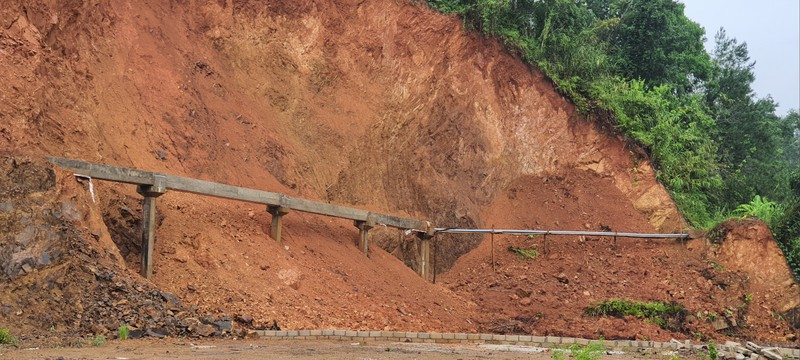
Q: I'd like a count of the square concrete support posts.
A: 4